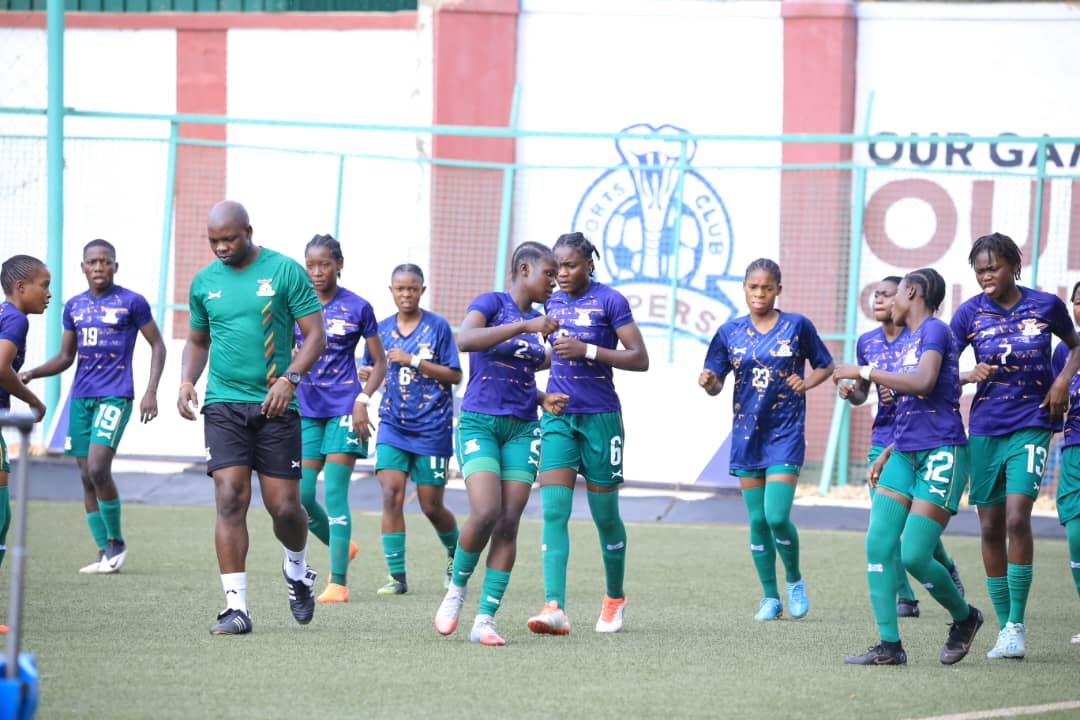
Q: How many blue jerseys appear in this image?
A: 2